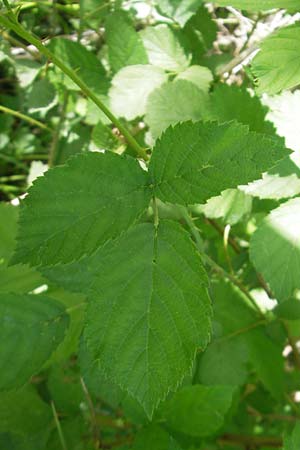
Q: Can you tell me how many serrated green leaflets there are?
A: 3